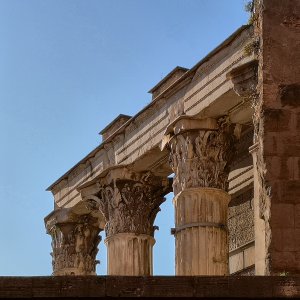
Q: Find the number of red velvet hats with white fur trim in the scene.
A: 0